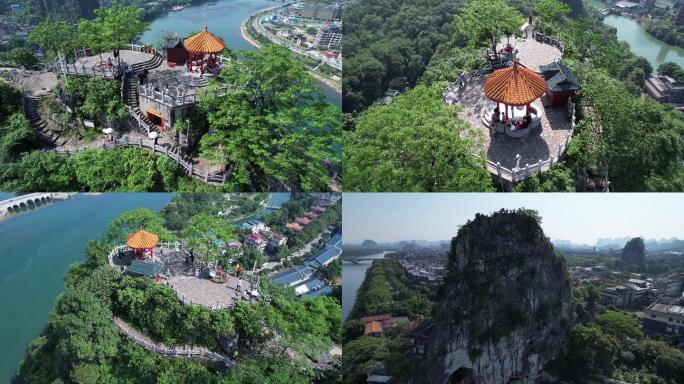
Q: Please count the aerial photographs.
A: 4